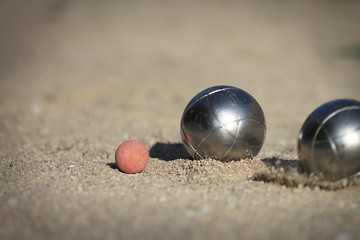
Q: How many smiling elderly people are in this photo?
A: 0